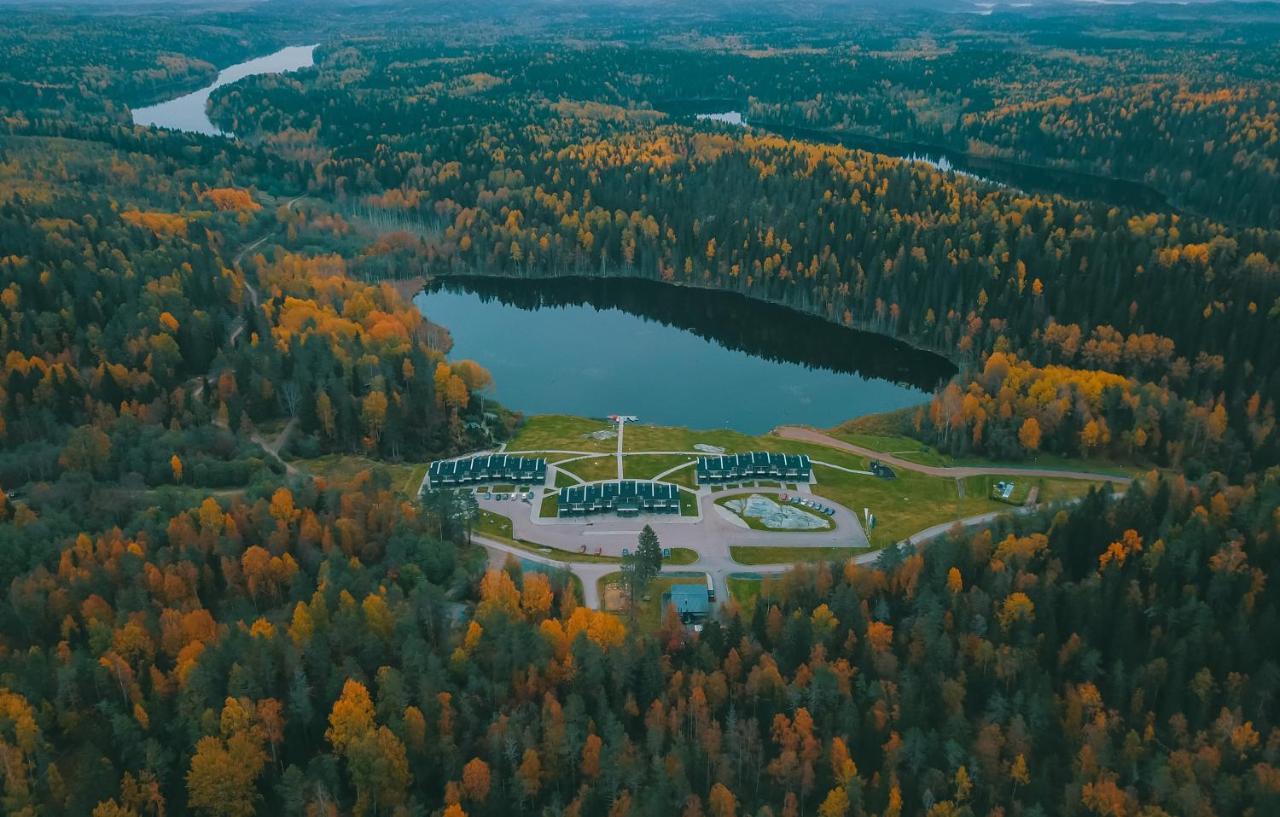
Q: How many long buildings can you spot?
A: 3